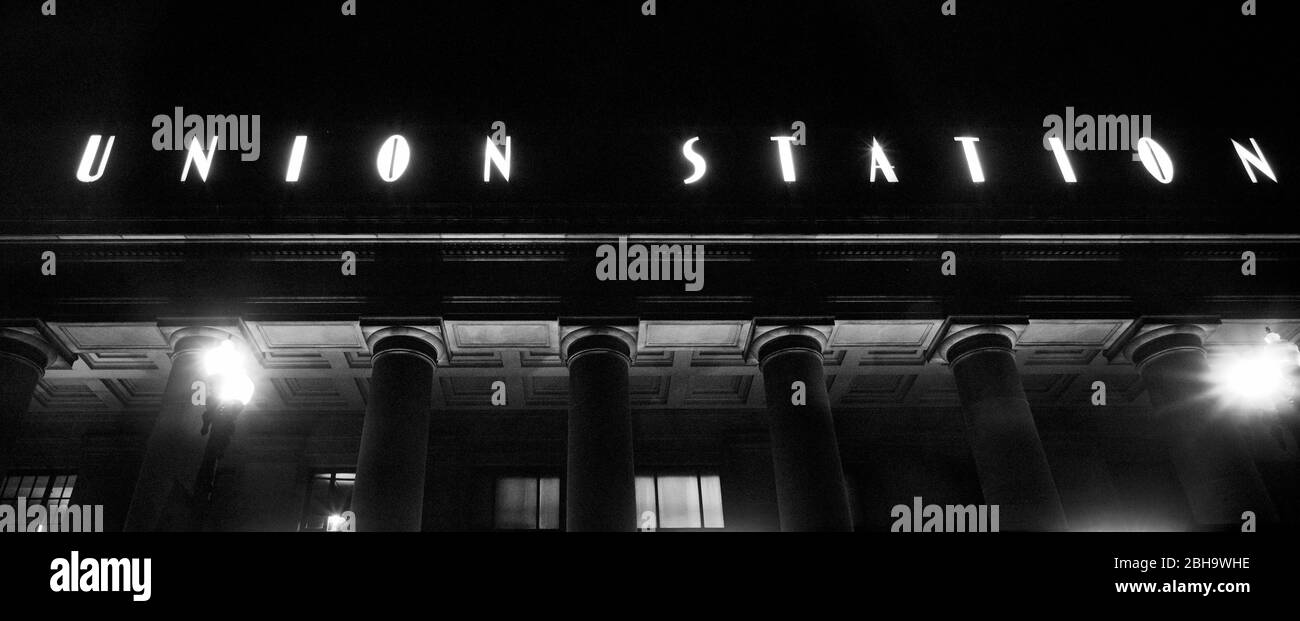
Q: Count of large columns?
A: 7